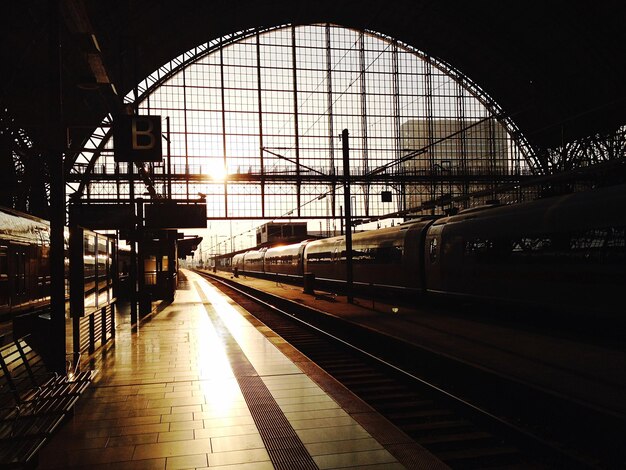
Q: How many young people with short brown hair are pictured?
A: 0